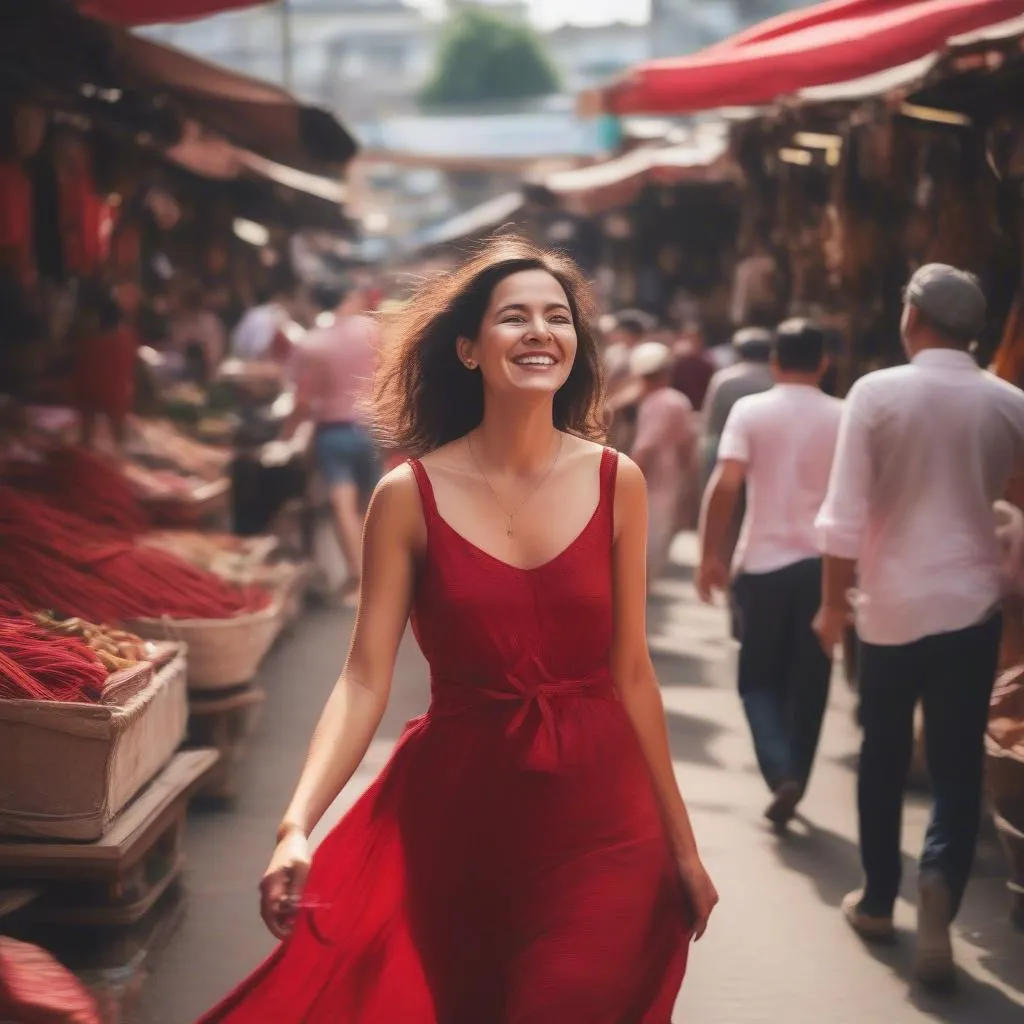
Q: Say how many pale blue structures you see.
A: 1